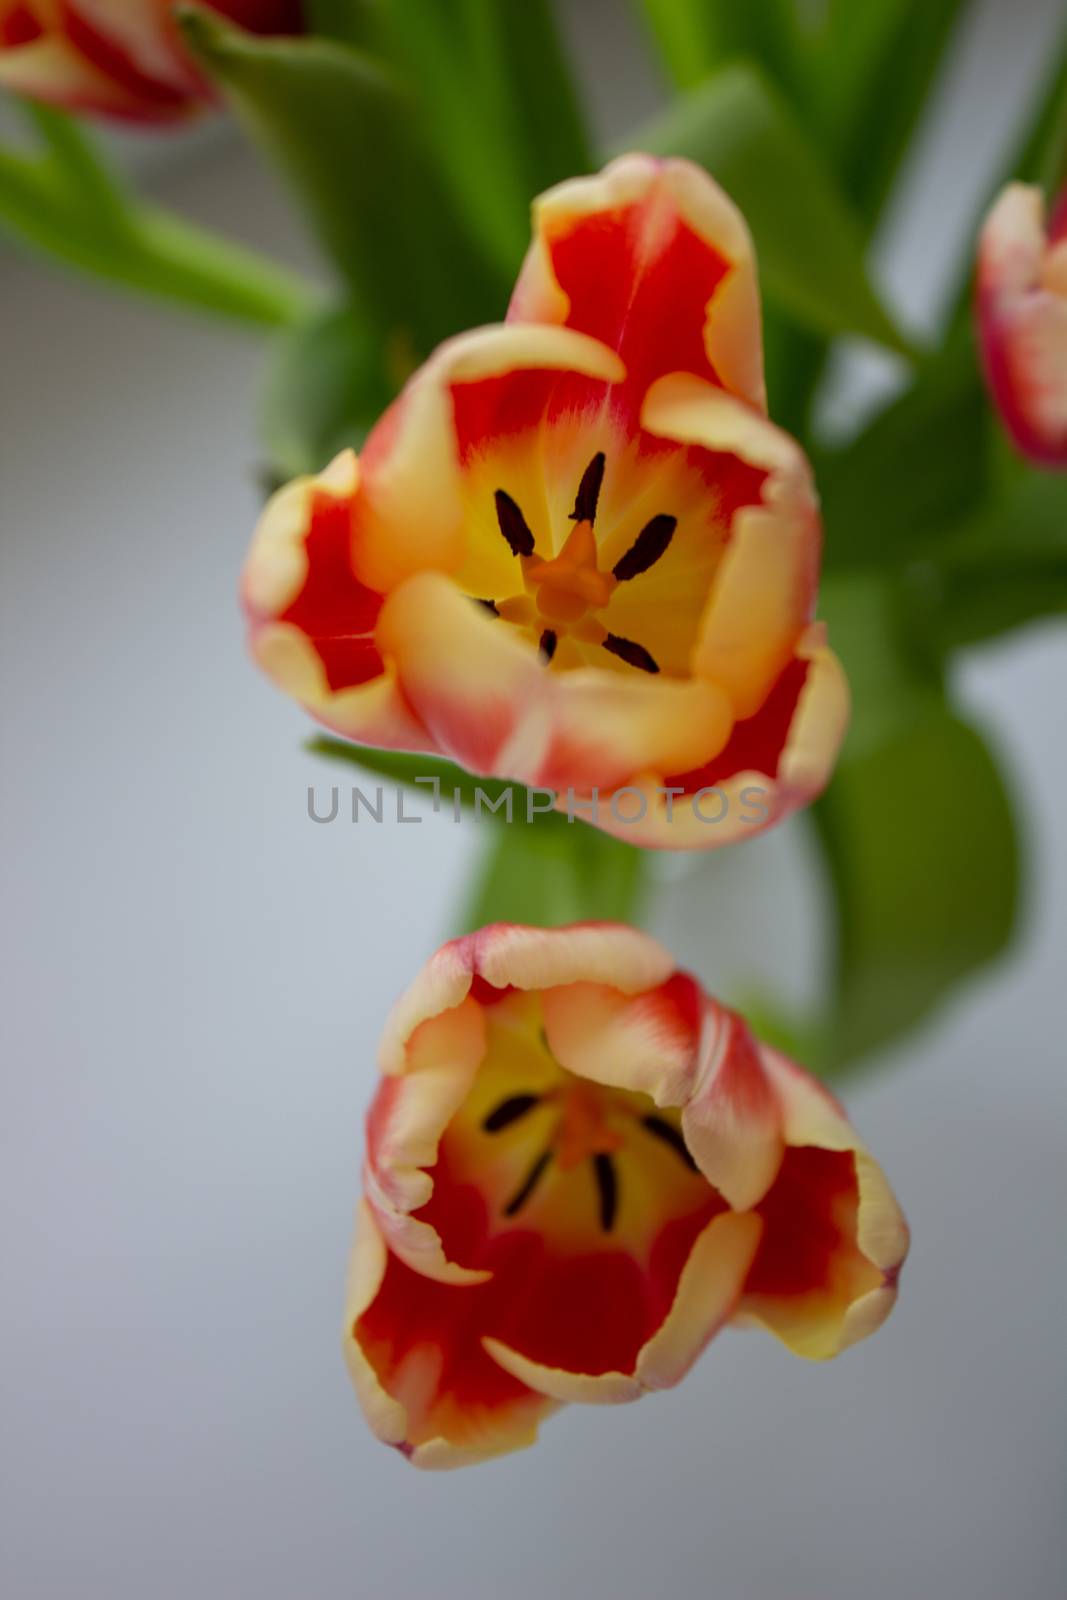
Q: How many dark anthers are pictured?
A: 10